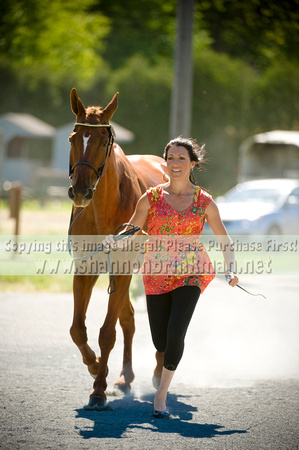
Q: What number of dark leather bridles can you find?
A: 1